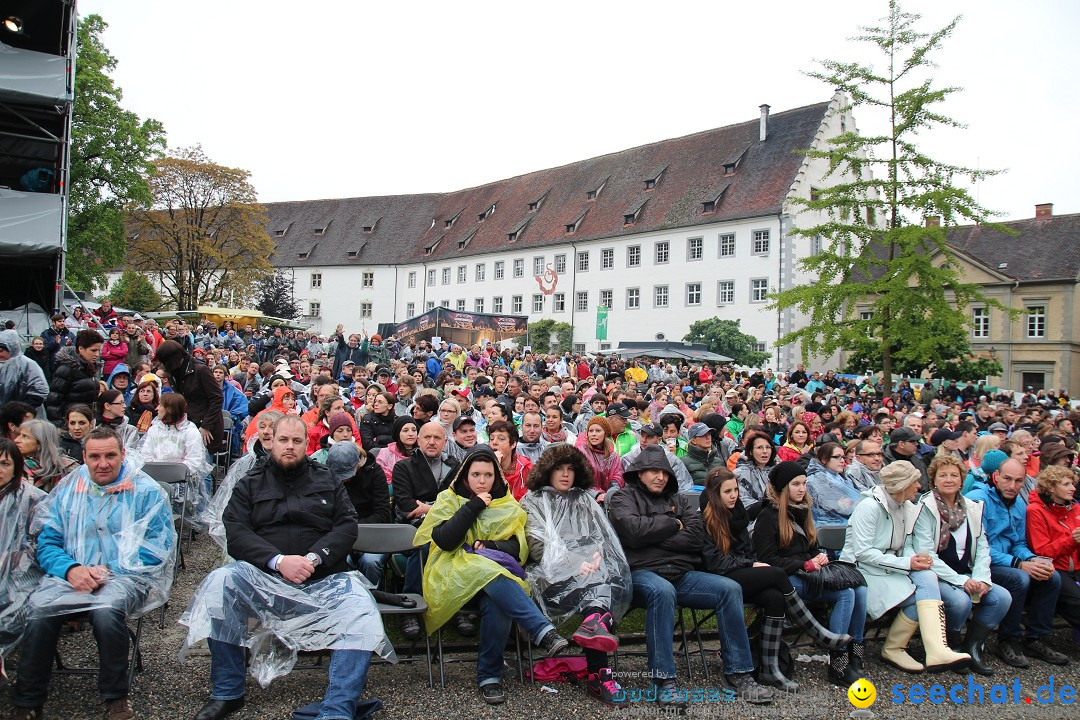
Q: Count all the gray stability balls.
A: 0